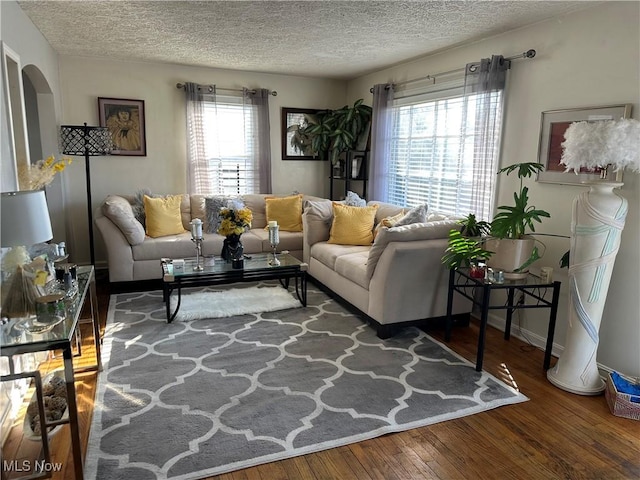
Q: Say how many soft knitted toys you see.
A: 0